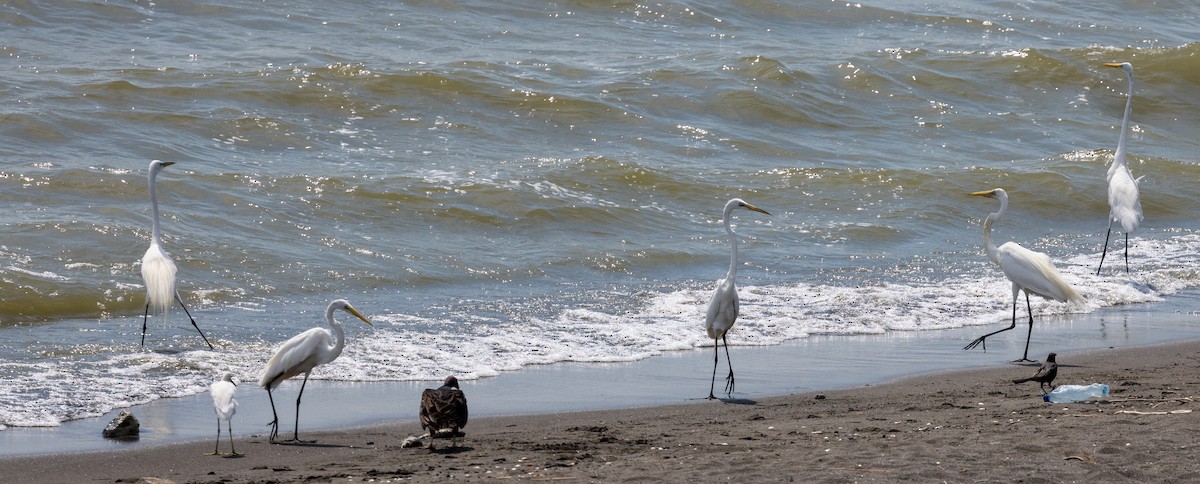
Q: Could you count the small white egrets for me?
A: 1